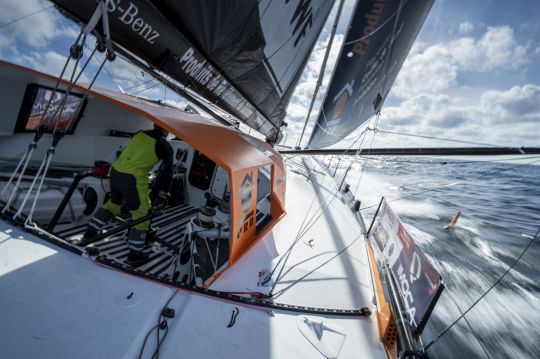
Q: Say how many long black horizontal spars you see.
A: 1